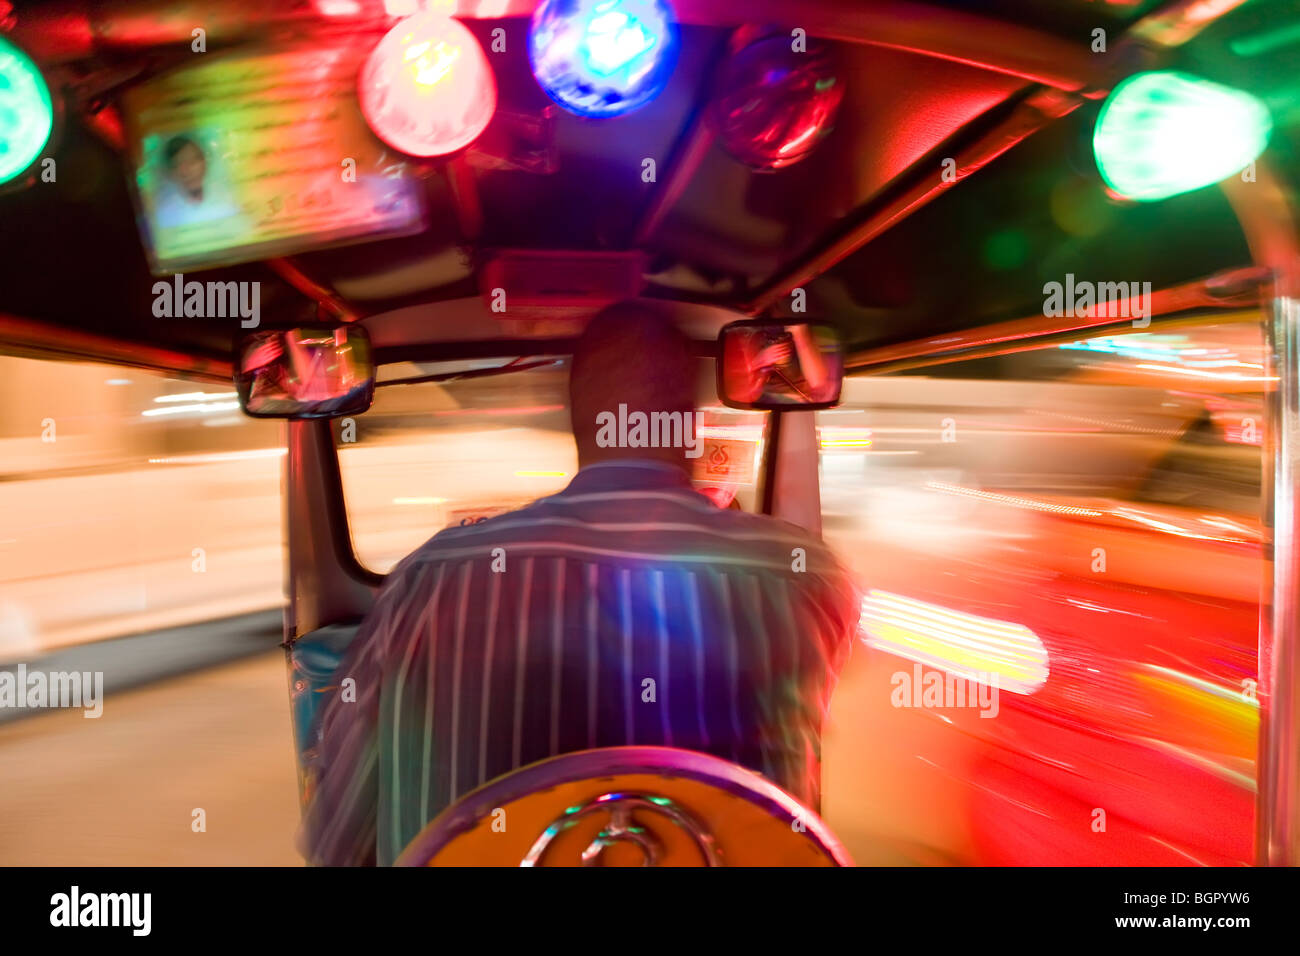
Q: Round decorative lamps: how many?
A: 5